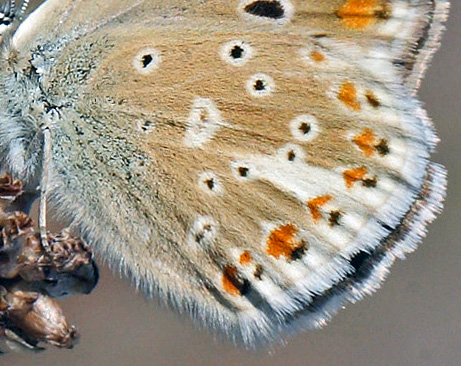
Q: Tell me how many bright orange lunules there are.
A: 9